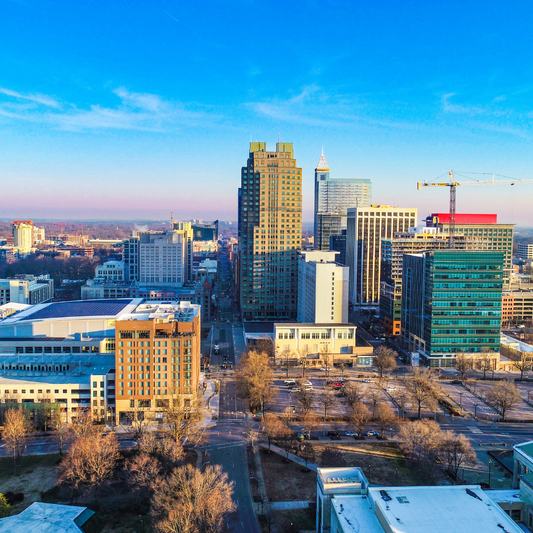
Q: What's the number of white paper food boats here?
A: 0